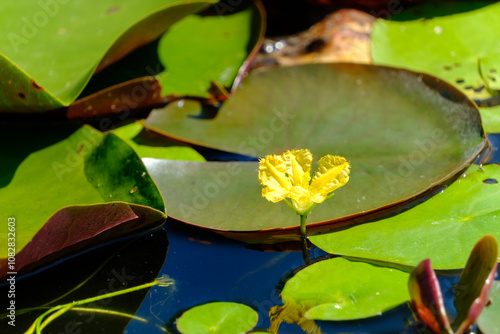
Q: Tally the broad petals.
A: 3